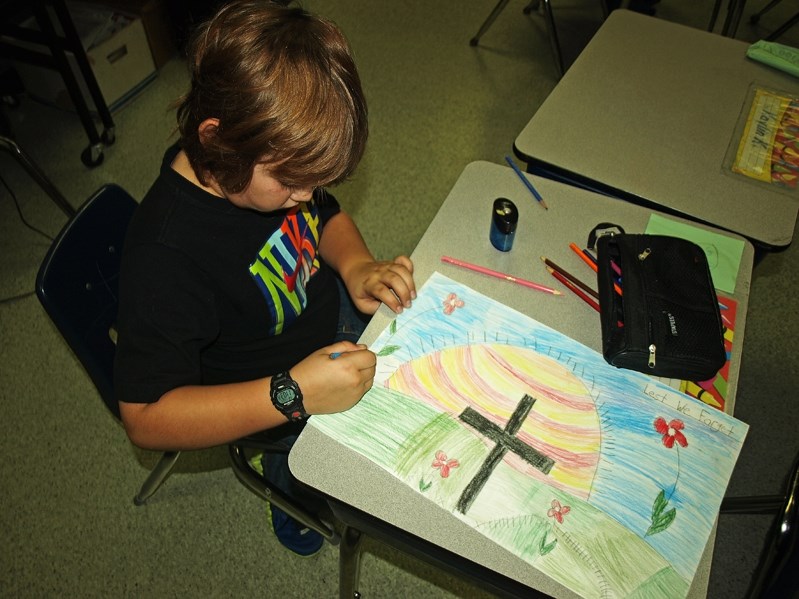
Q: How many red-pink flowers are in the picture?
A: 4